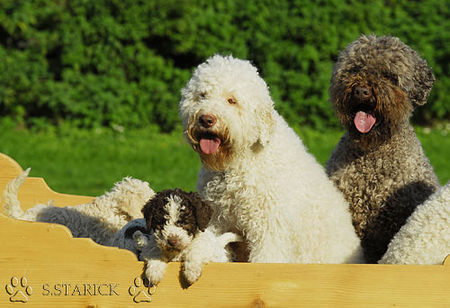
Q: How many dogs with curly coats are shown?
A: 5